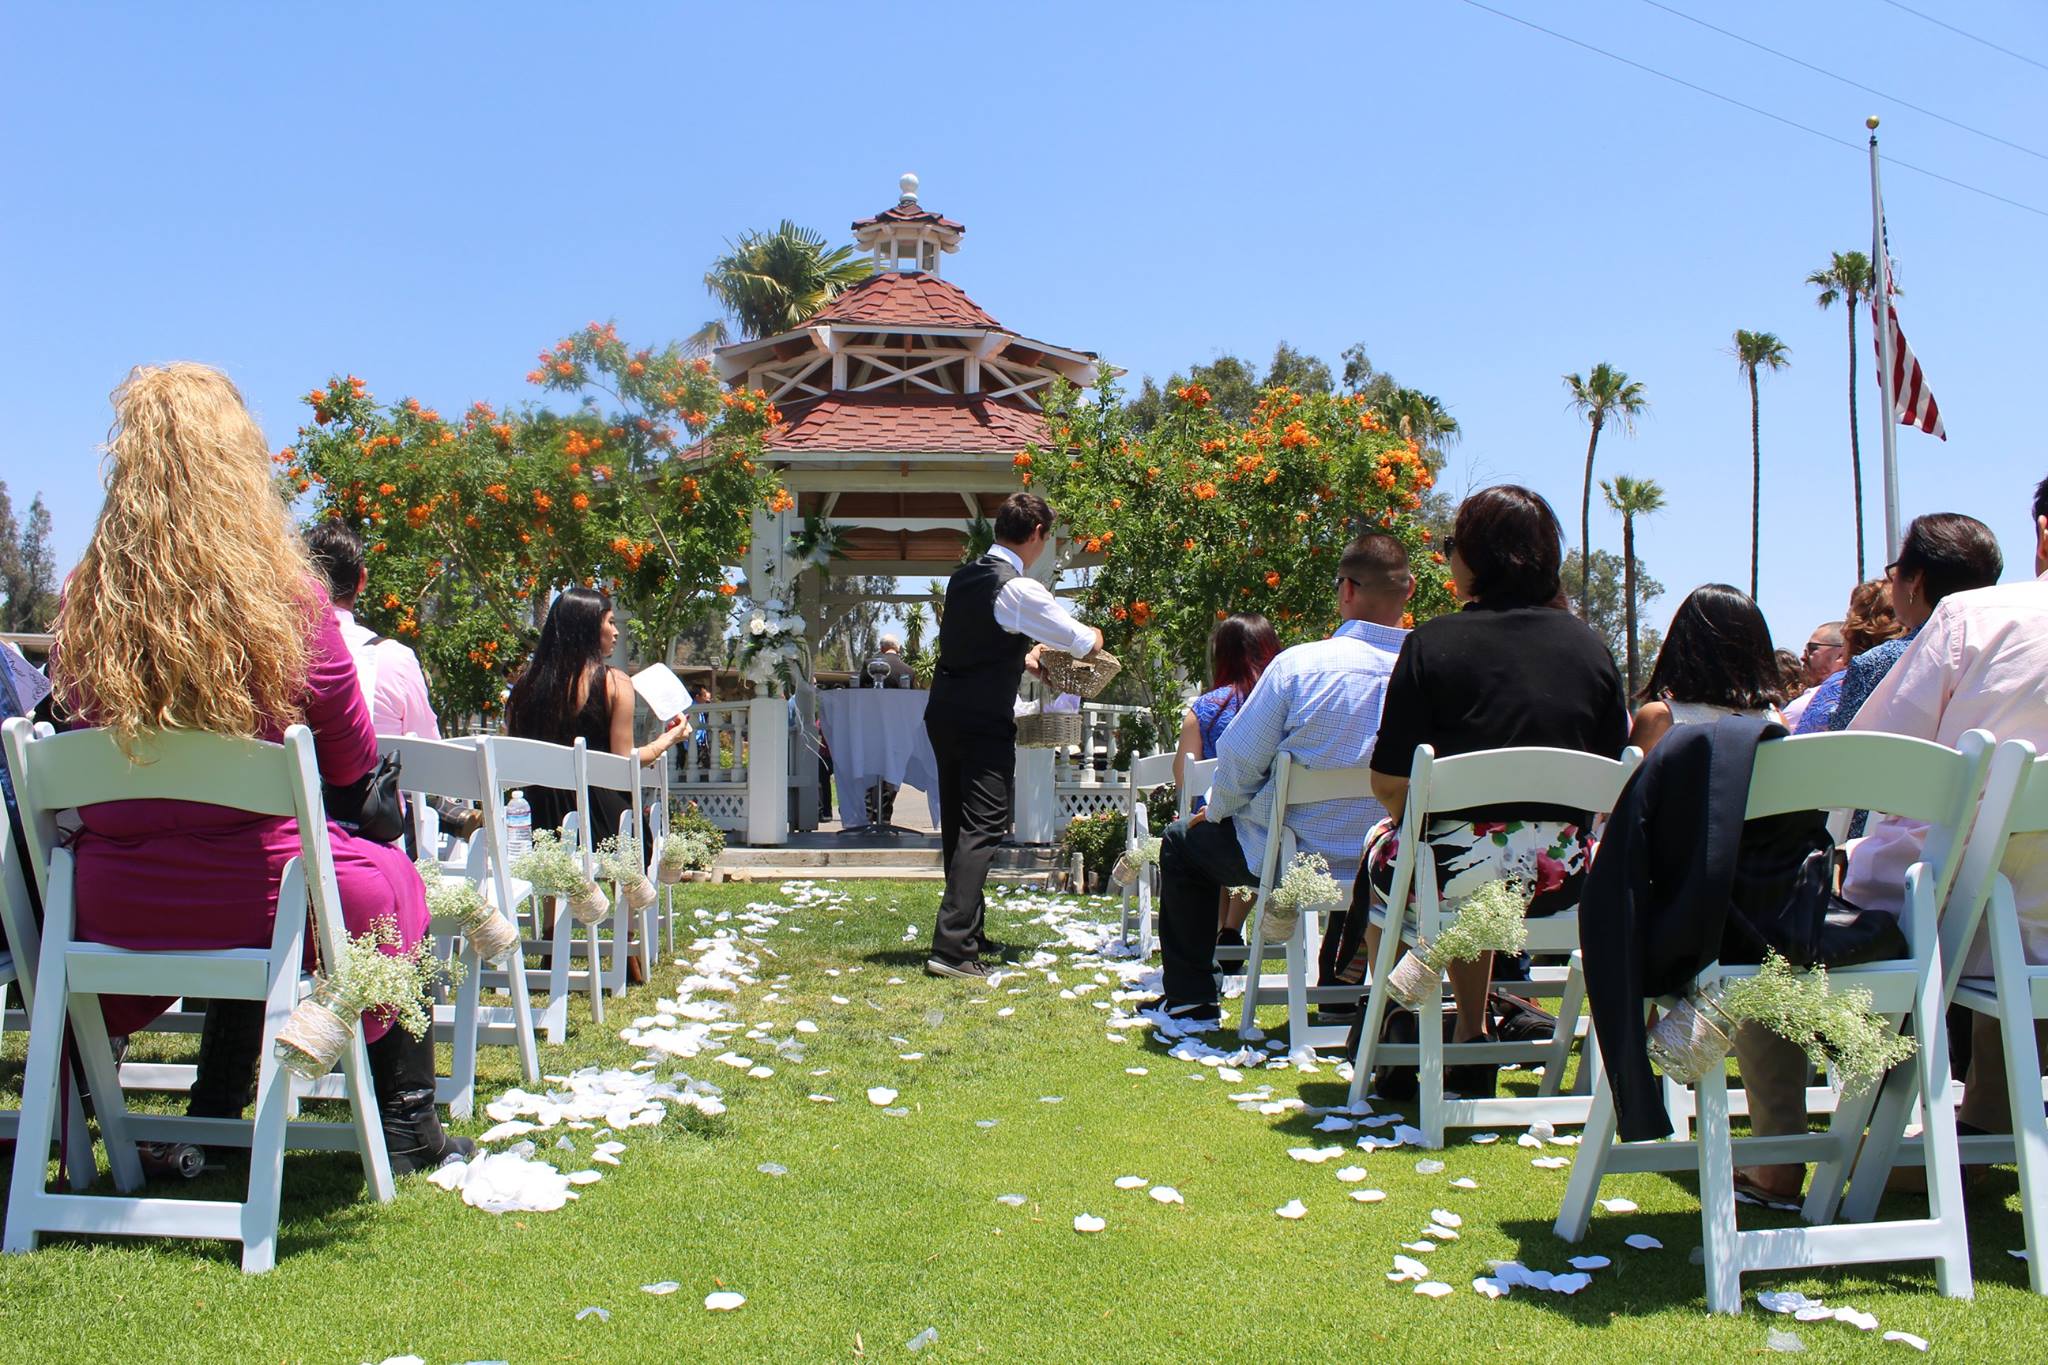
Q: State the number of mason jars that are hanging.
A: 9